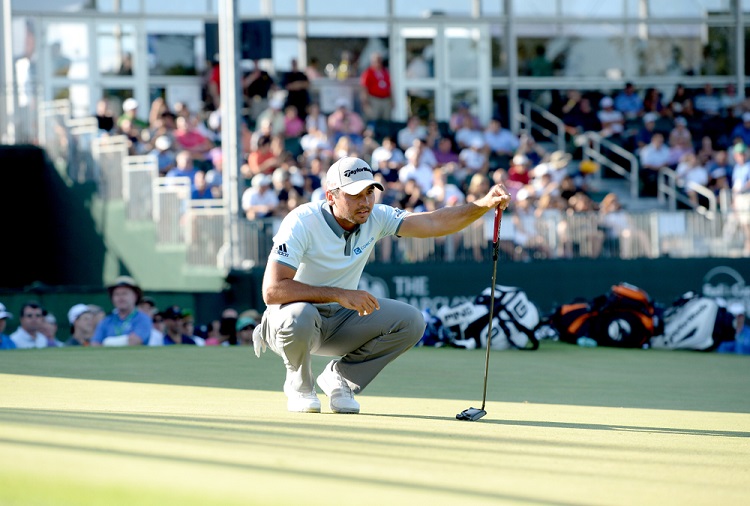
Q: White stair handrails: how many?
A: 3